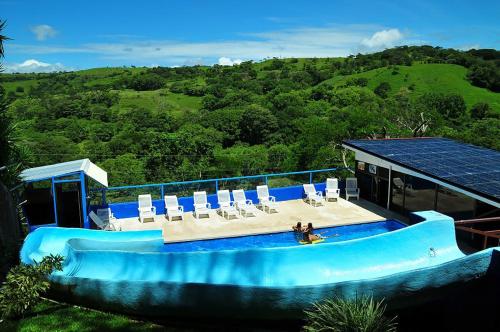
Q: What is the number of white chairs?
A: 11